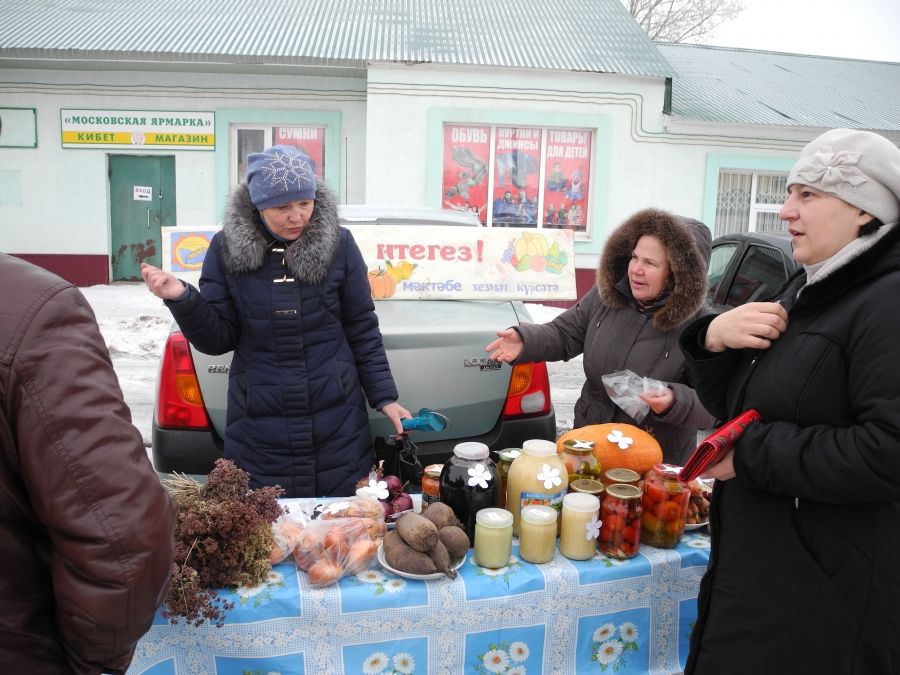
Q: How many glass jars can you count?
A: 12